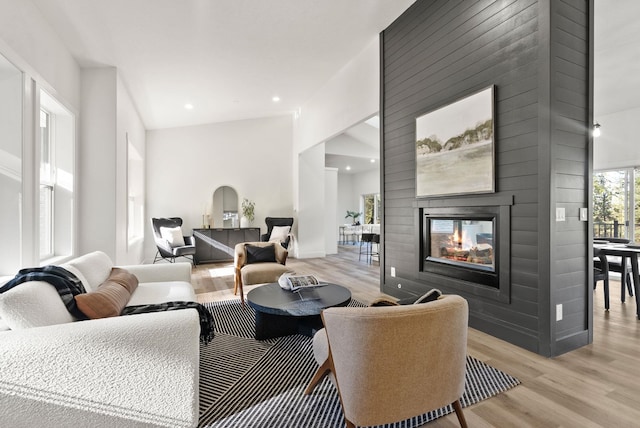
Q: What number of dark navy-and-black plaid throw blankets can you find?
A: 1